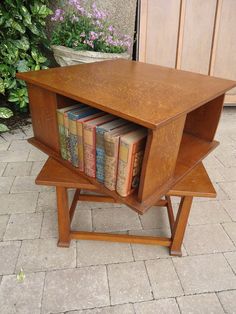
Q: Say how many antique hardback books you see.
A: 8